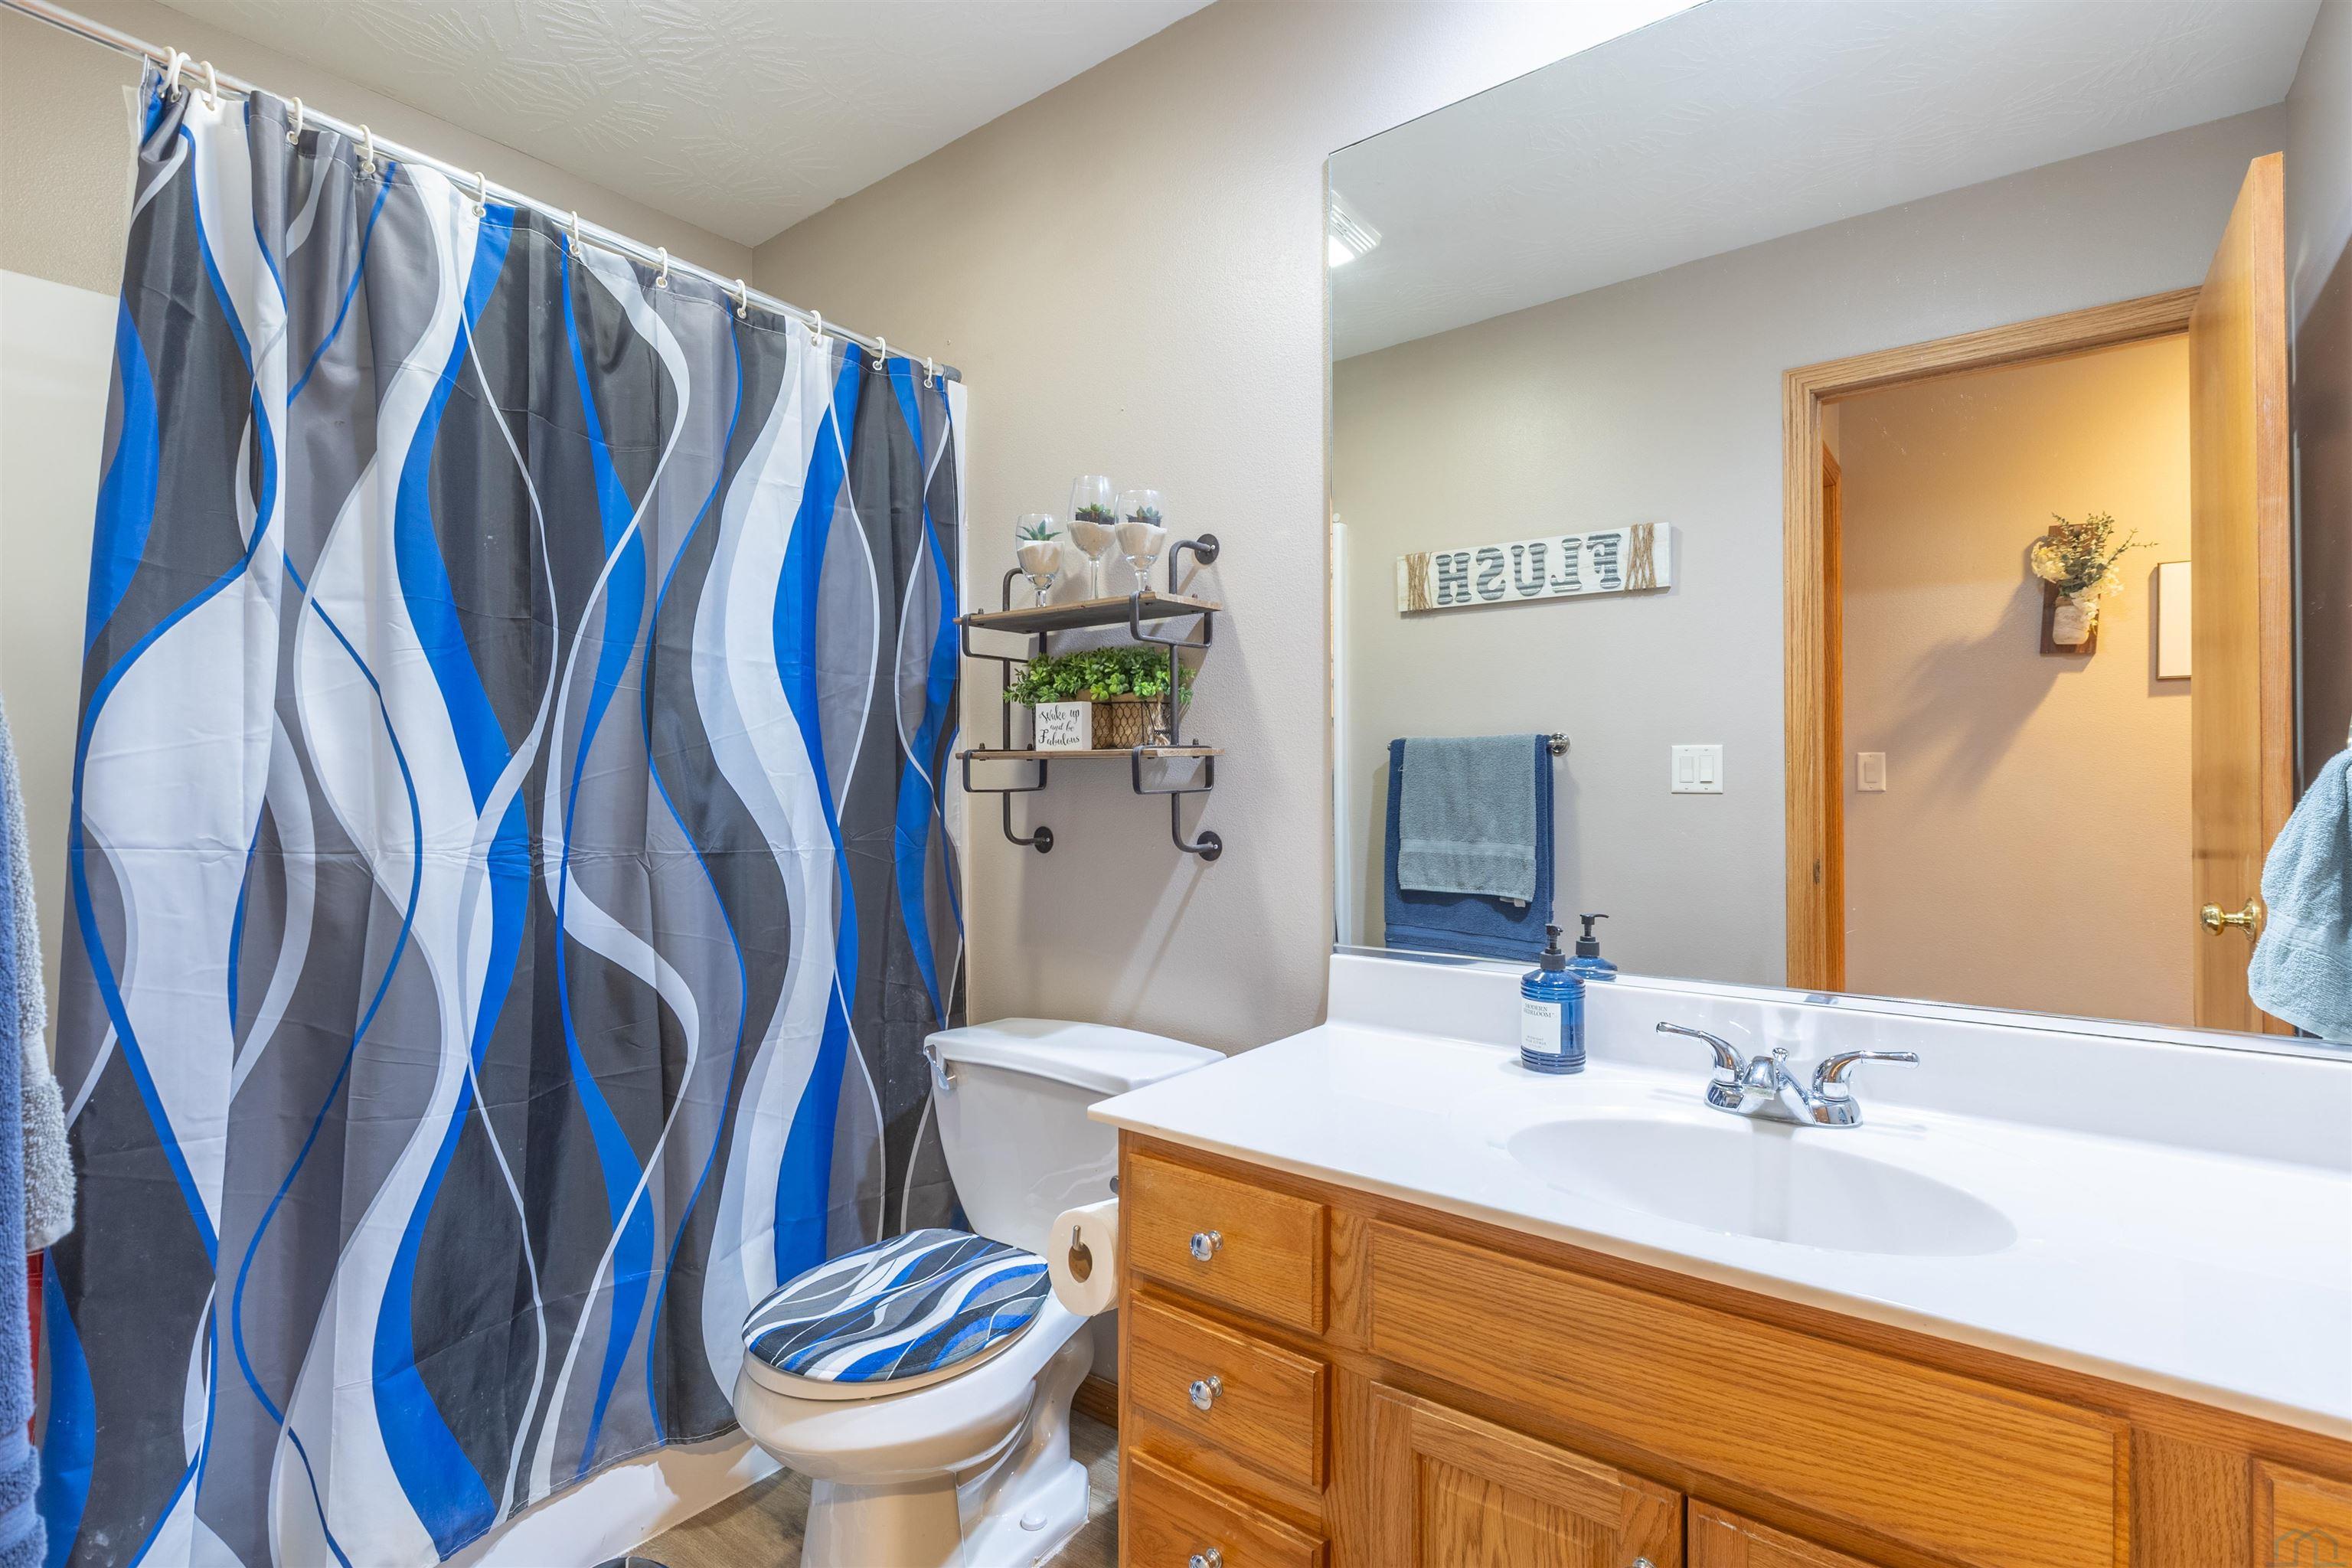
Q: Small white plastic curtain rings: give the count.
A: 12